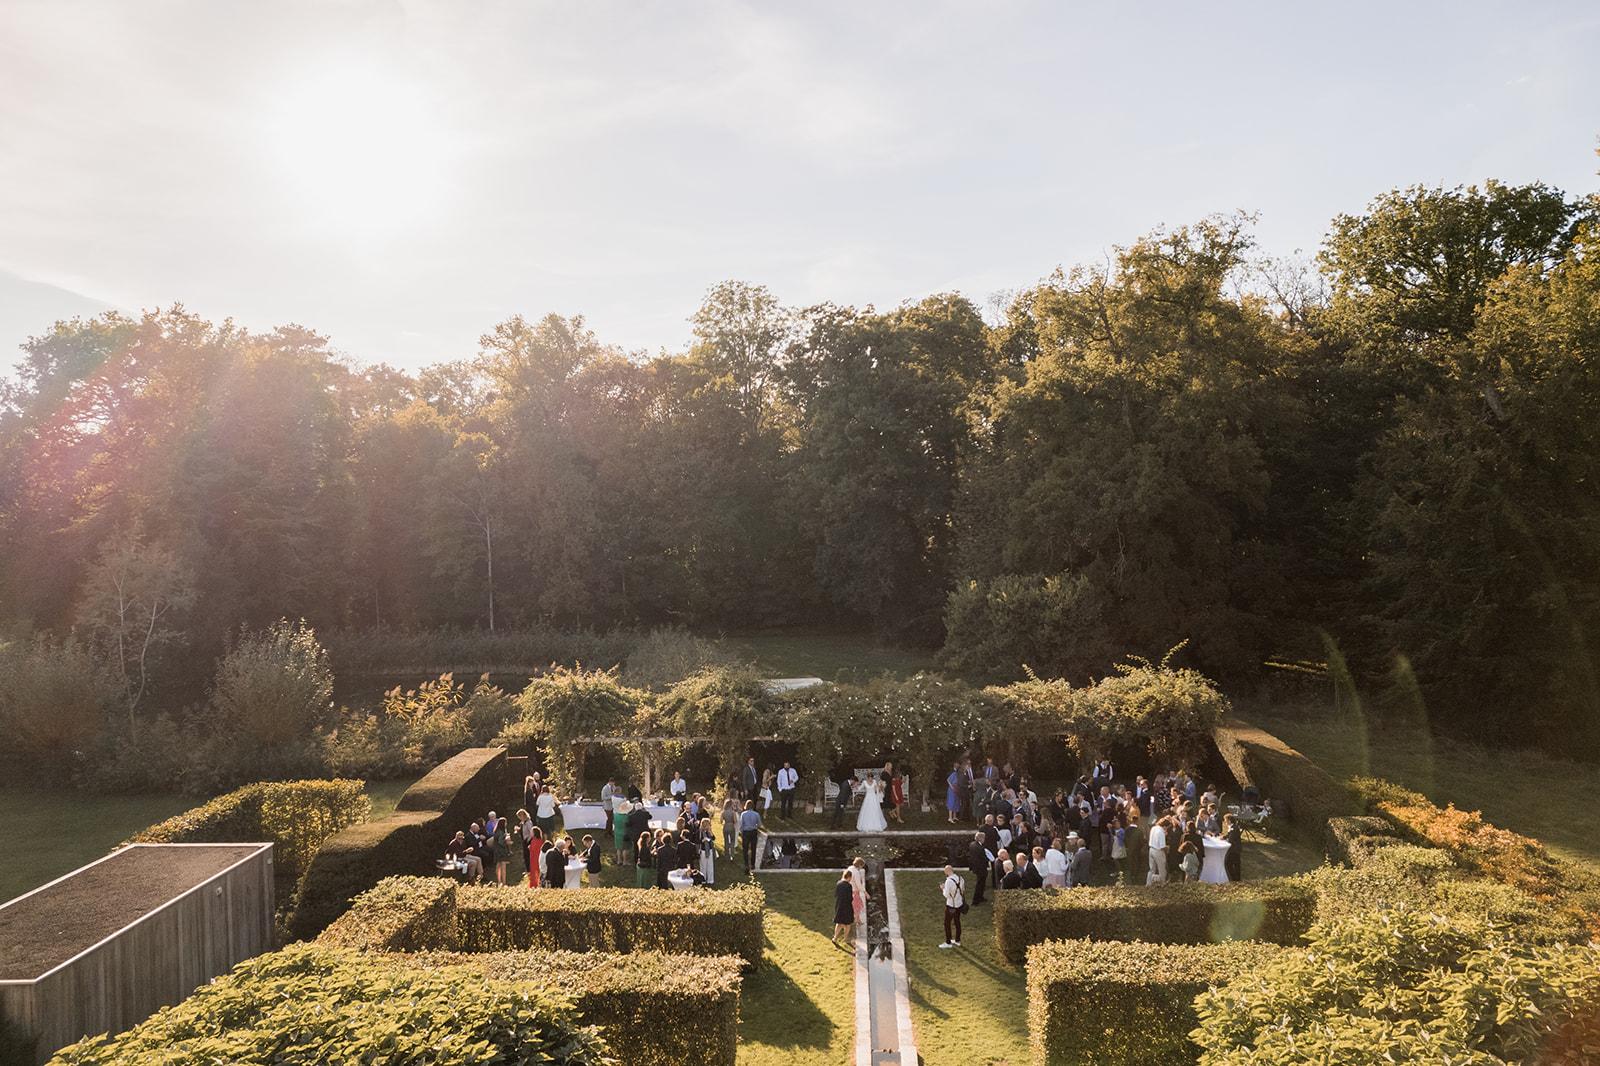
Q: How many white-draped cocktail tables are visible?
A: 3